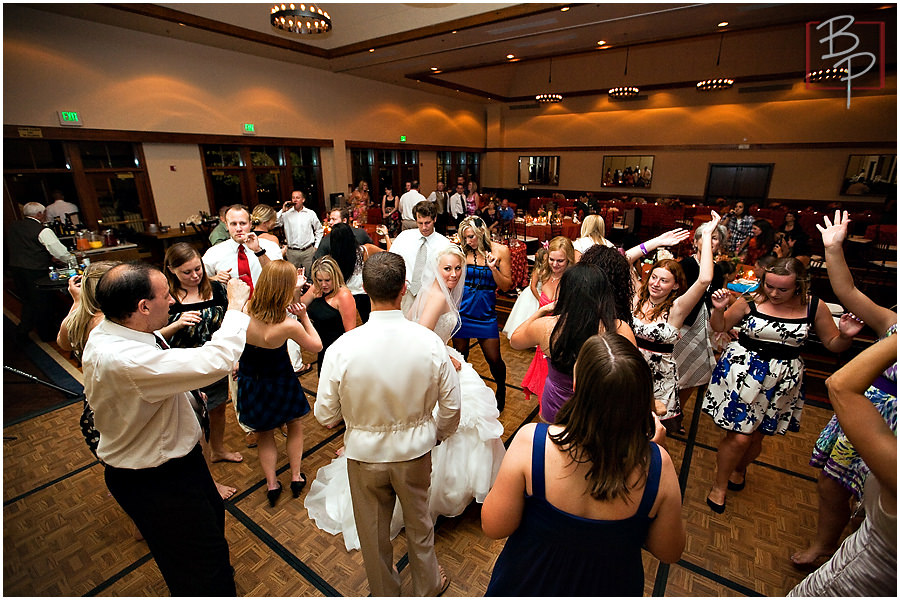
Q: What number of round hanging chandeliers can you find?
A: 5